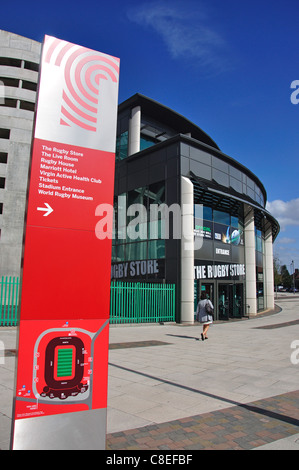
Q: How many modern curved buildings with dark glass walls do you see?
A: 1